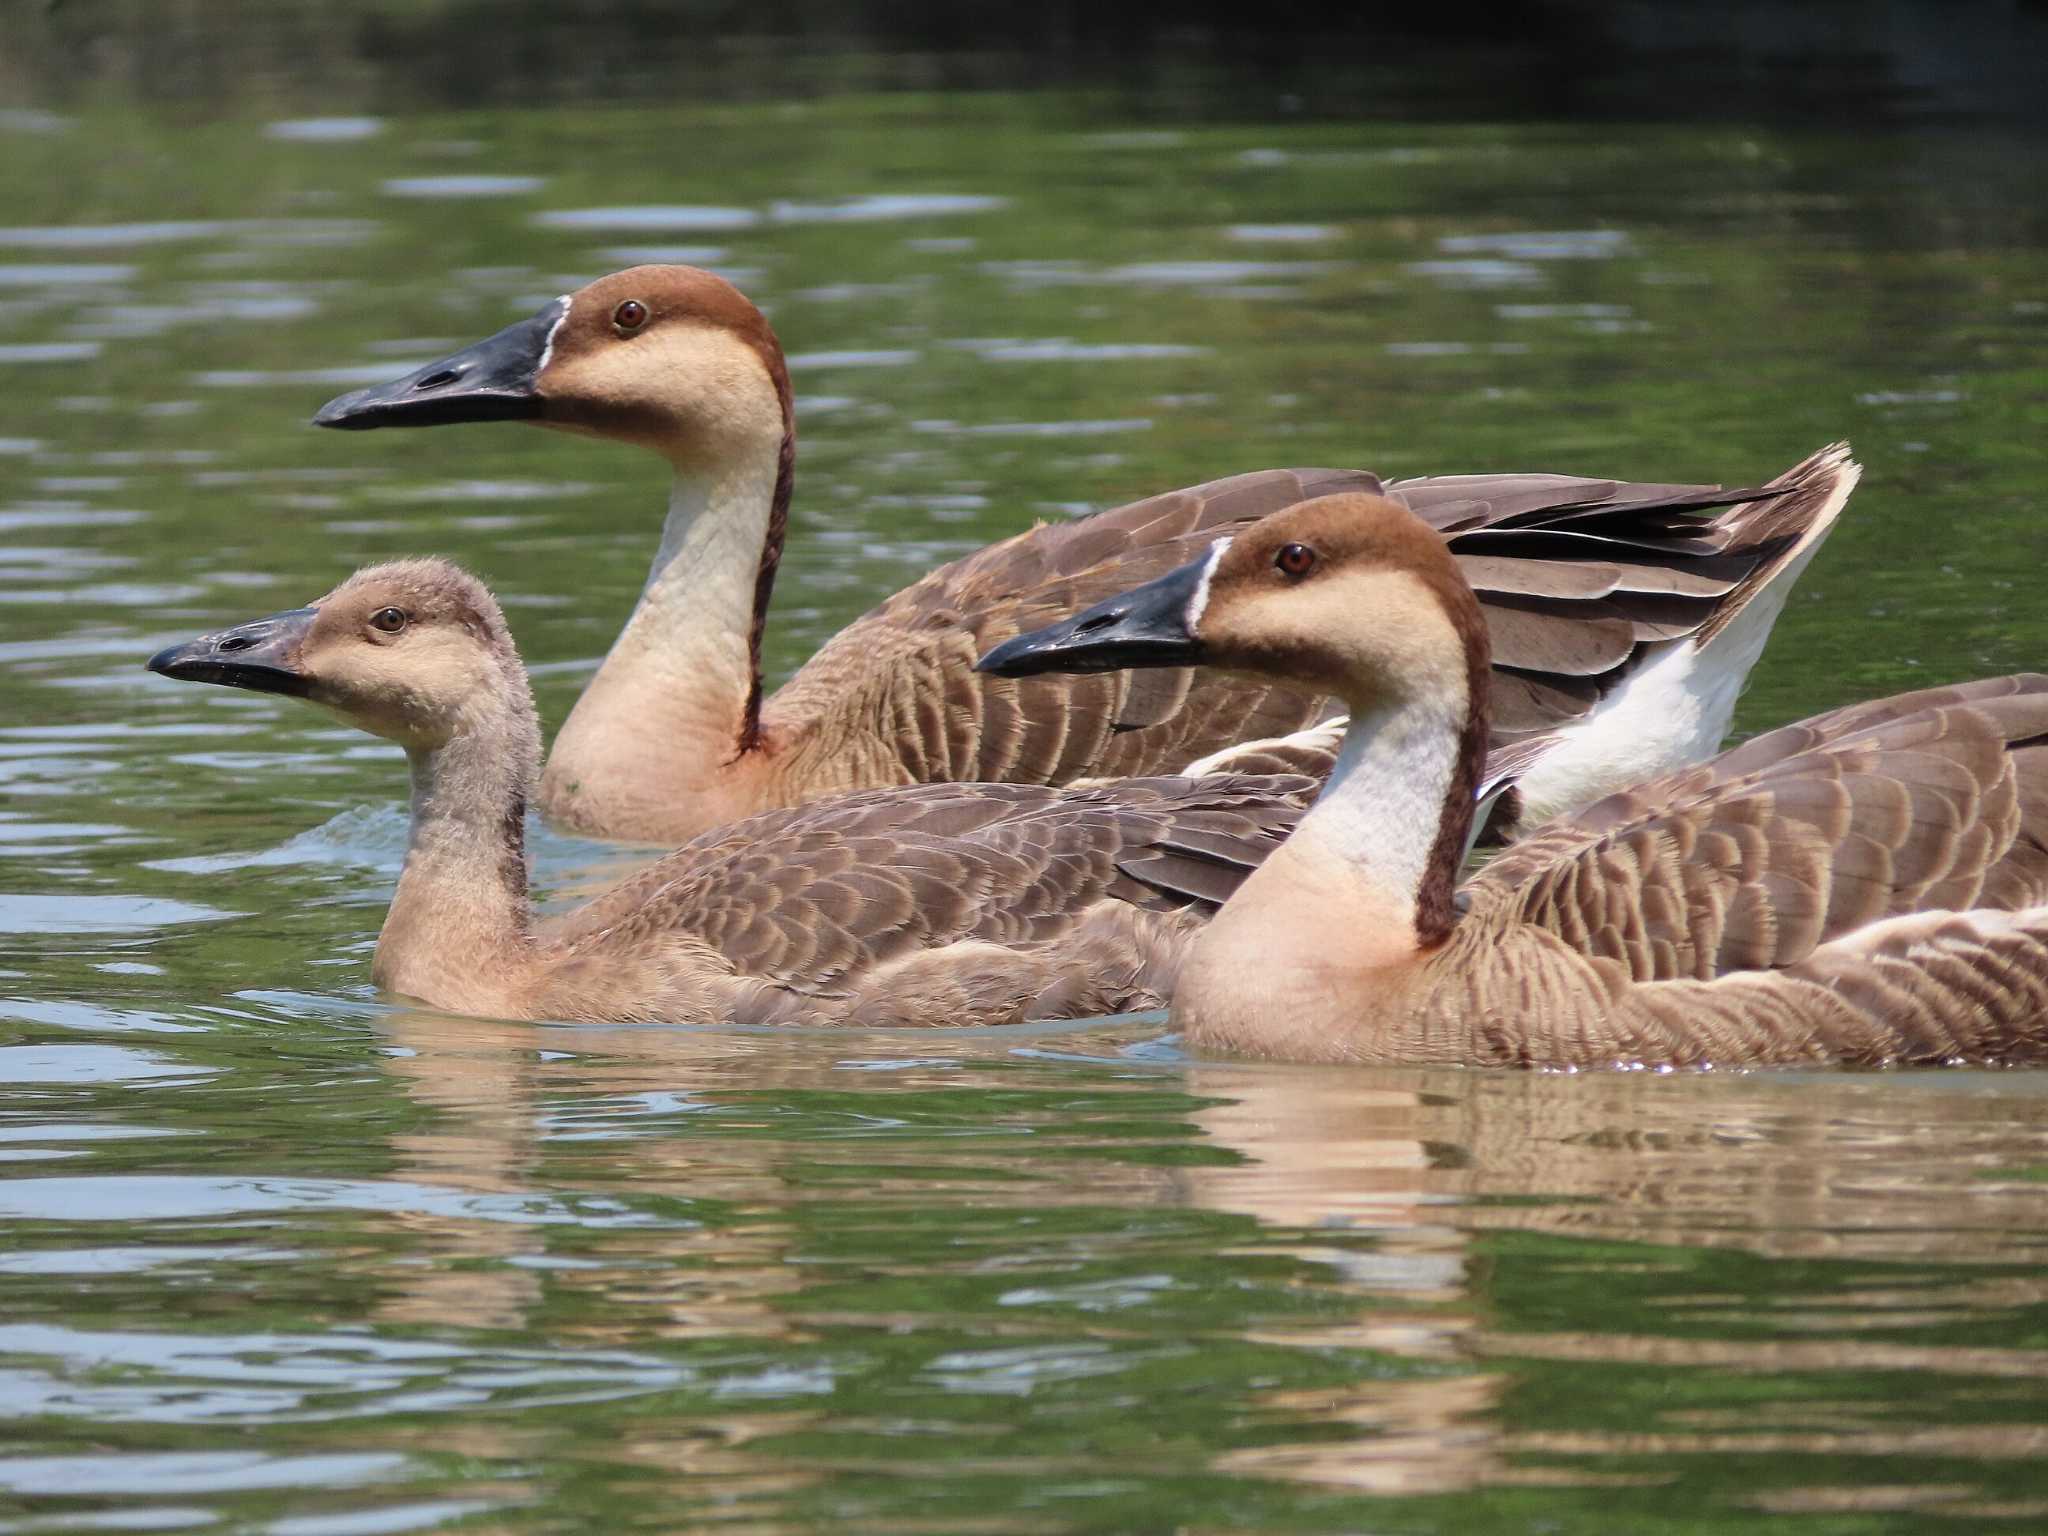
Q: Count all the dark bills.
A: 3